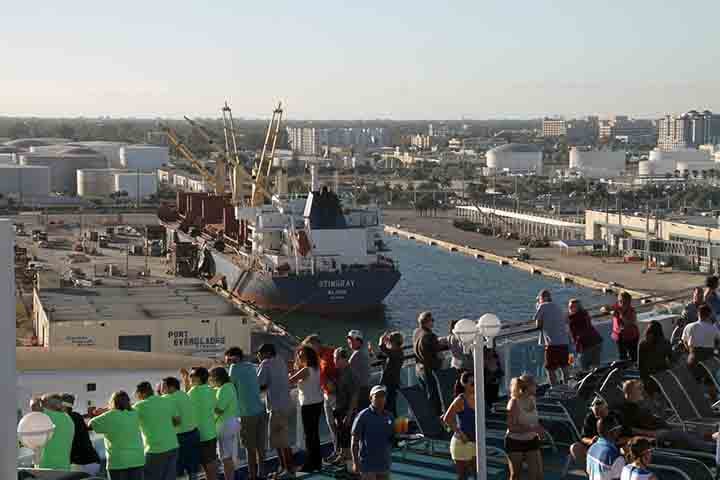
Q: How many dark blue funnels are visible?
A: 1